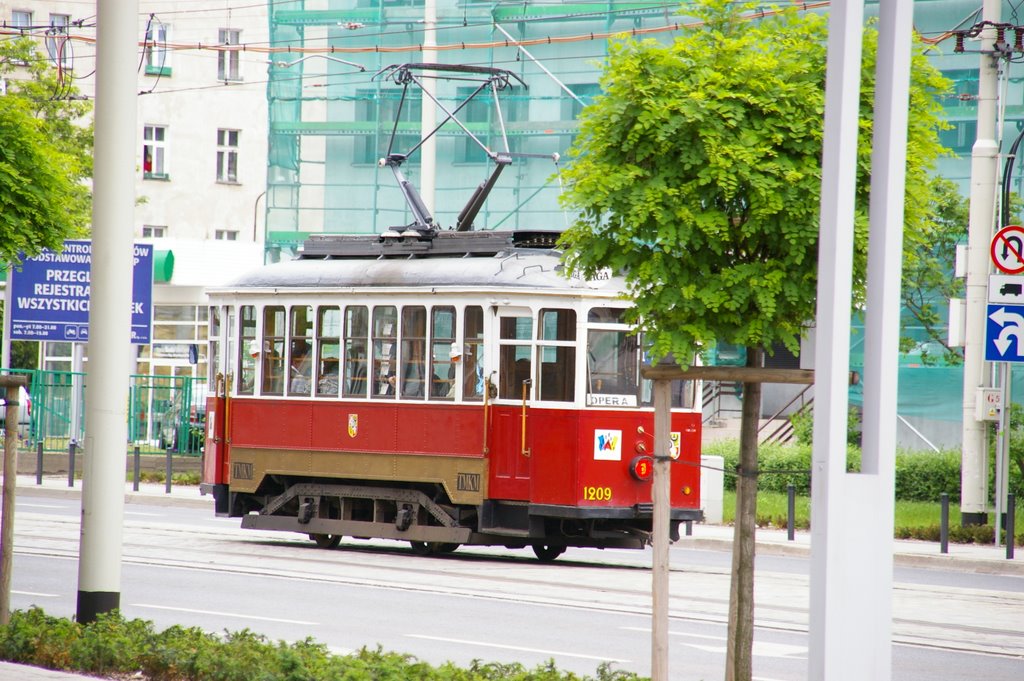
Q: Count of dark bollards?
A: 7